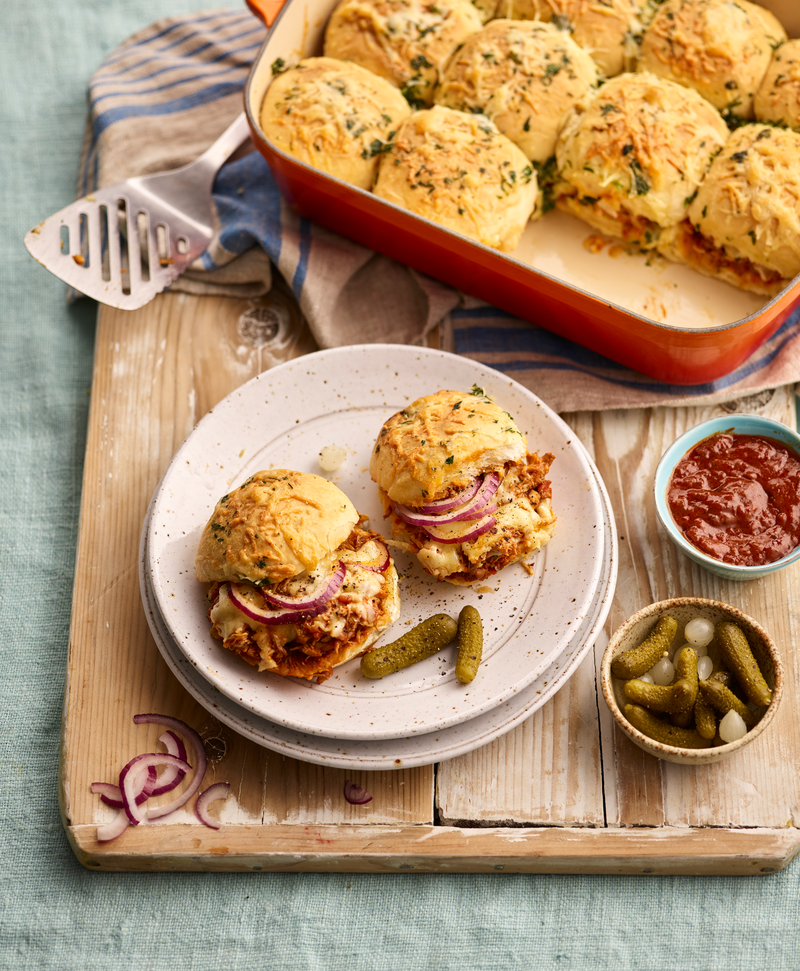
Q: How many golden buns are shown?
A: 12